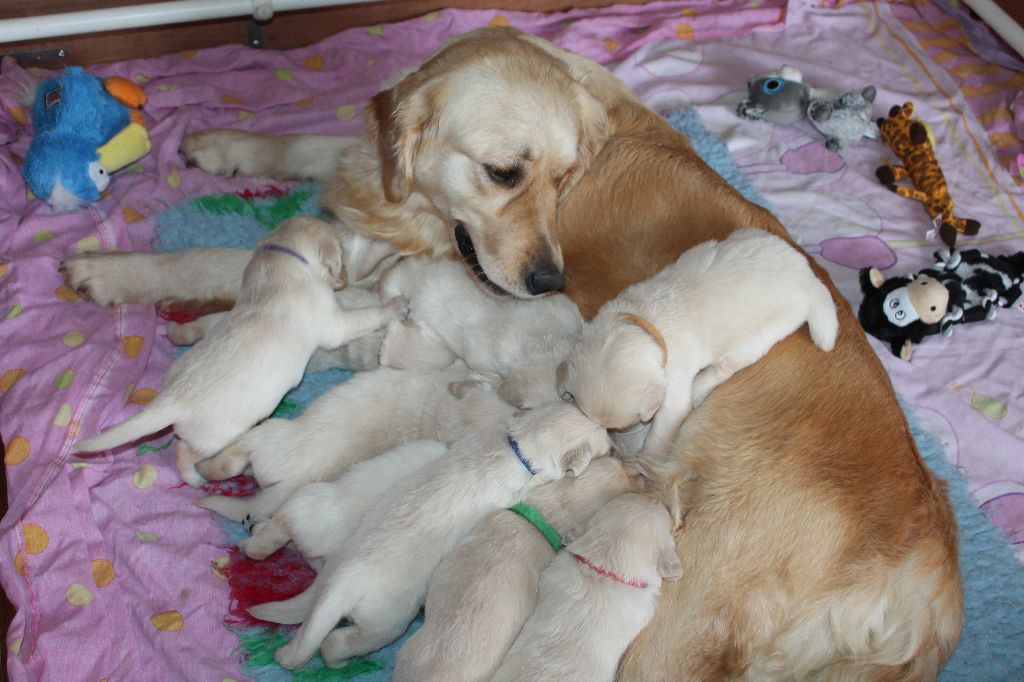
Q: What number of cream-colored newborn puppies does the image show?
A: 9